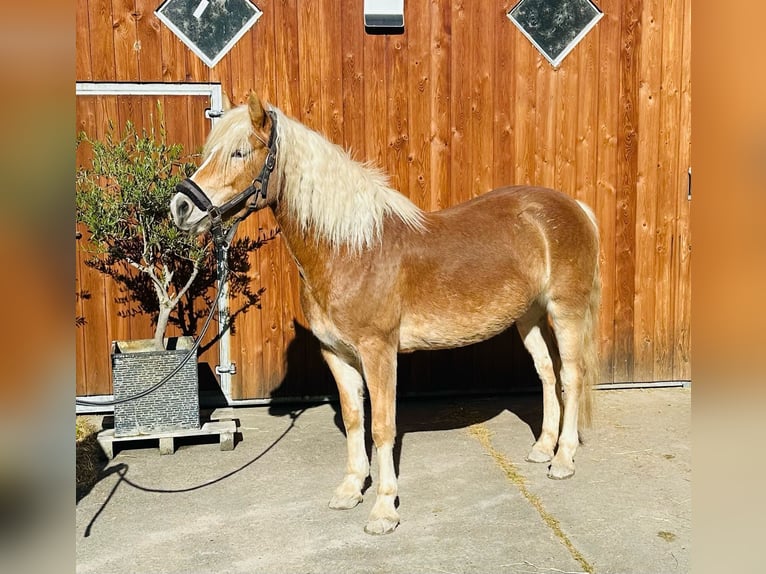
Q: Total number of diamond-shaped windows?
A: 2